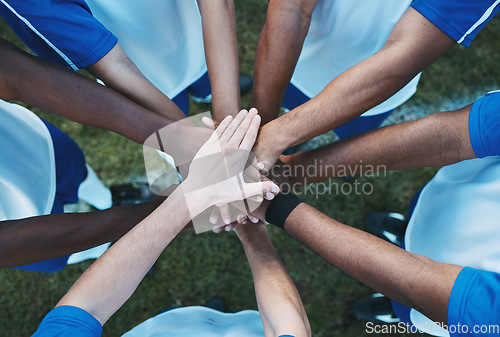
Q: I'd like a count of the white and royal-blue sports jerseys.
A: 5